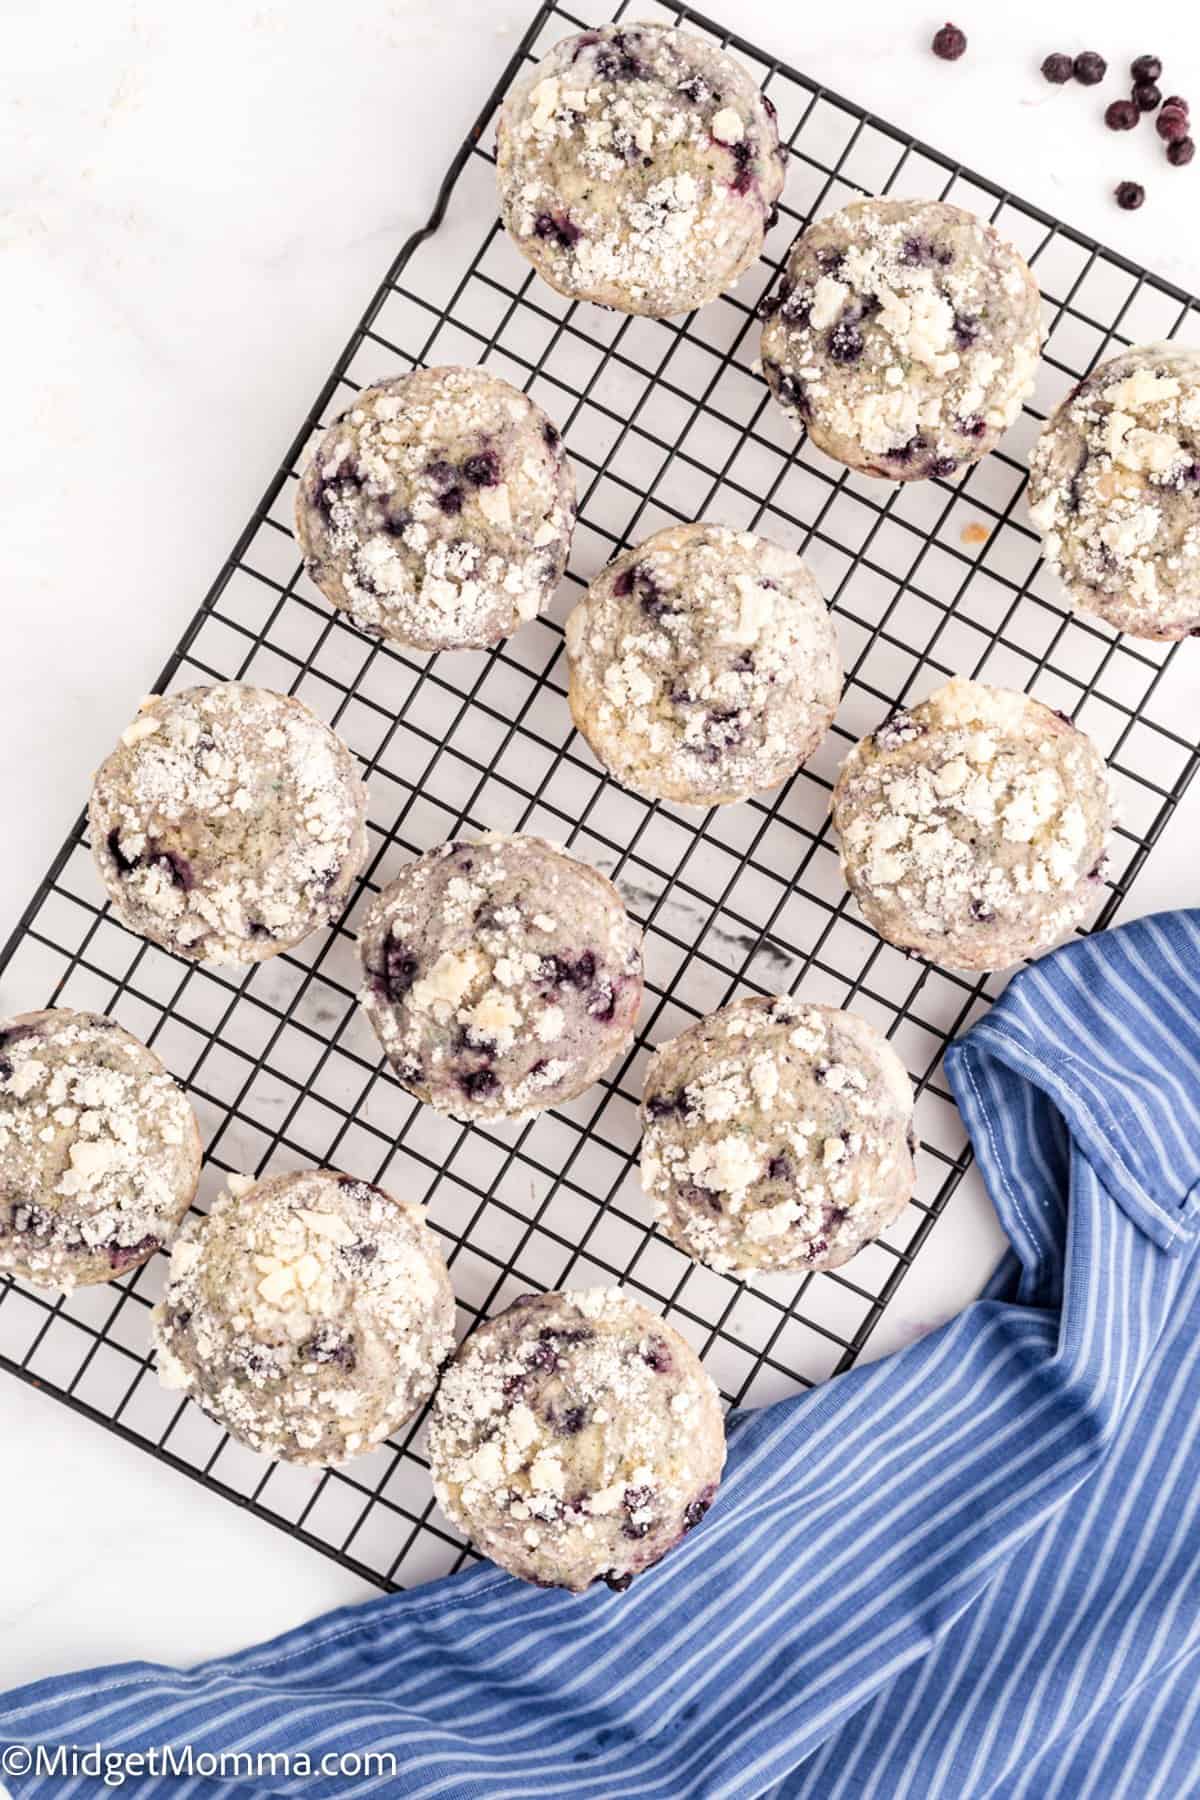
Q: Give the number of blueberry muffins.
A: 12